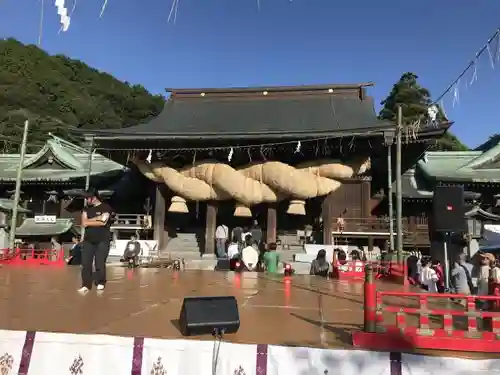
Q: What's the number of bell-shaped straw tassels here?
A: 3